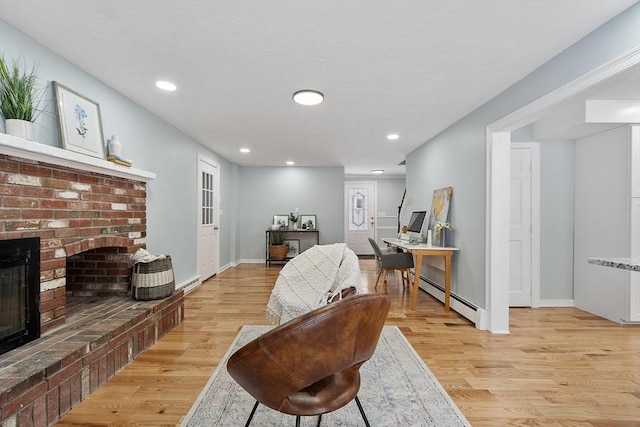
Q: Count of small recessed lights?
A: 4